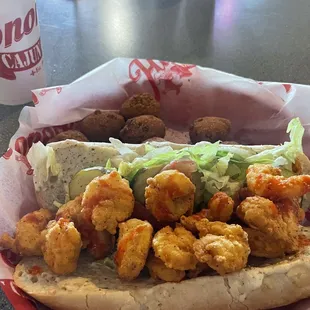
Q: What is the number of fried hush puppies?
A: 5